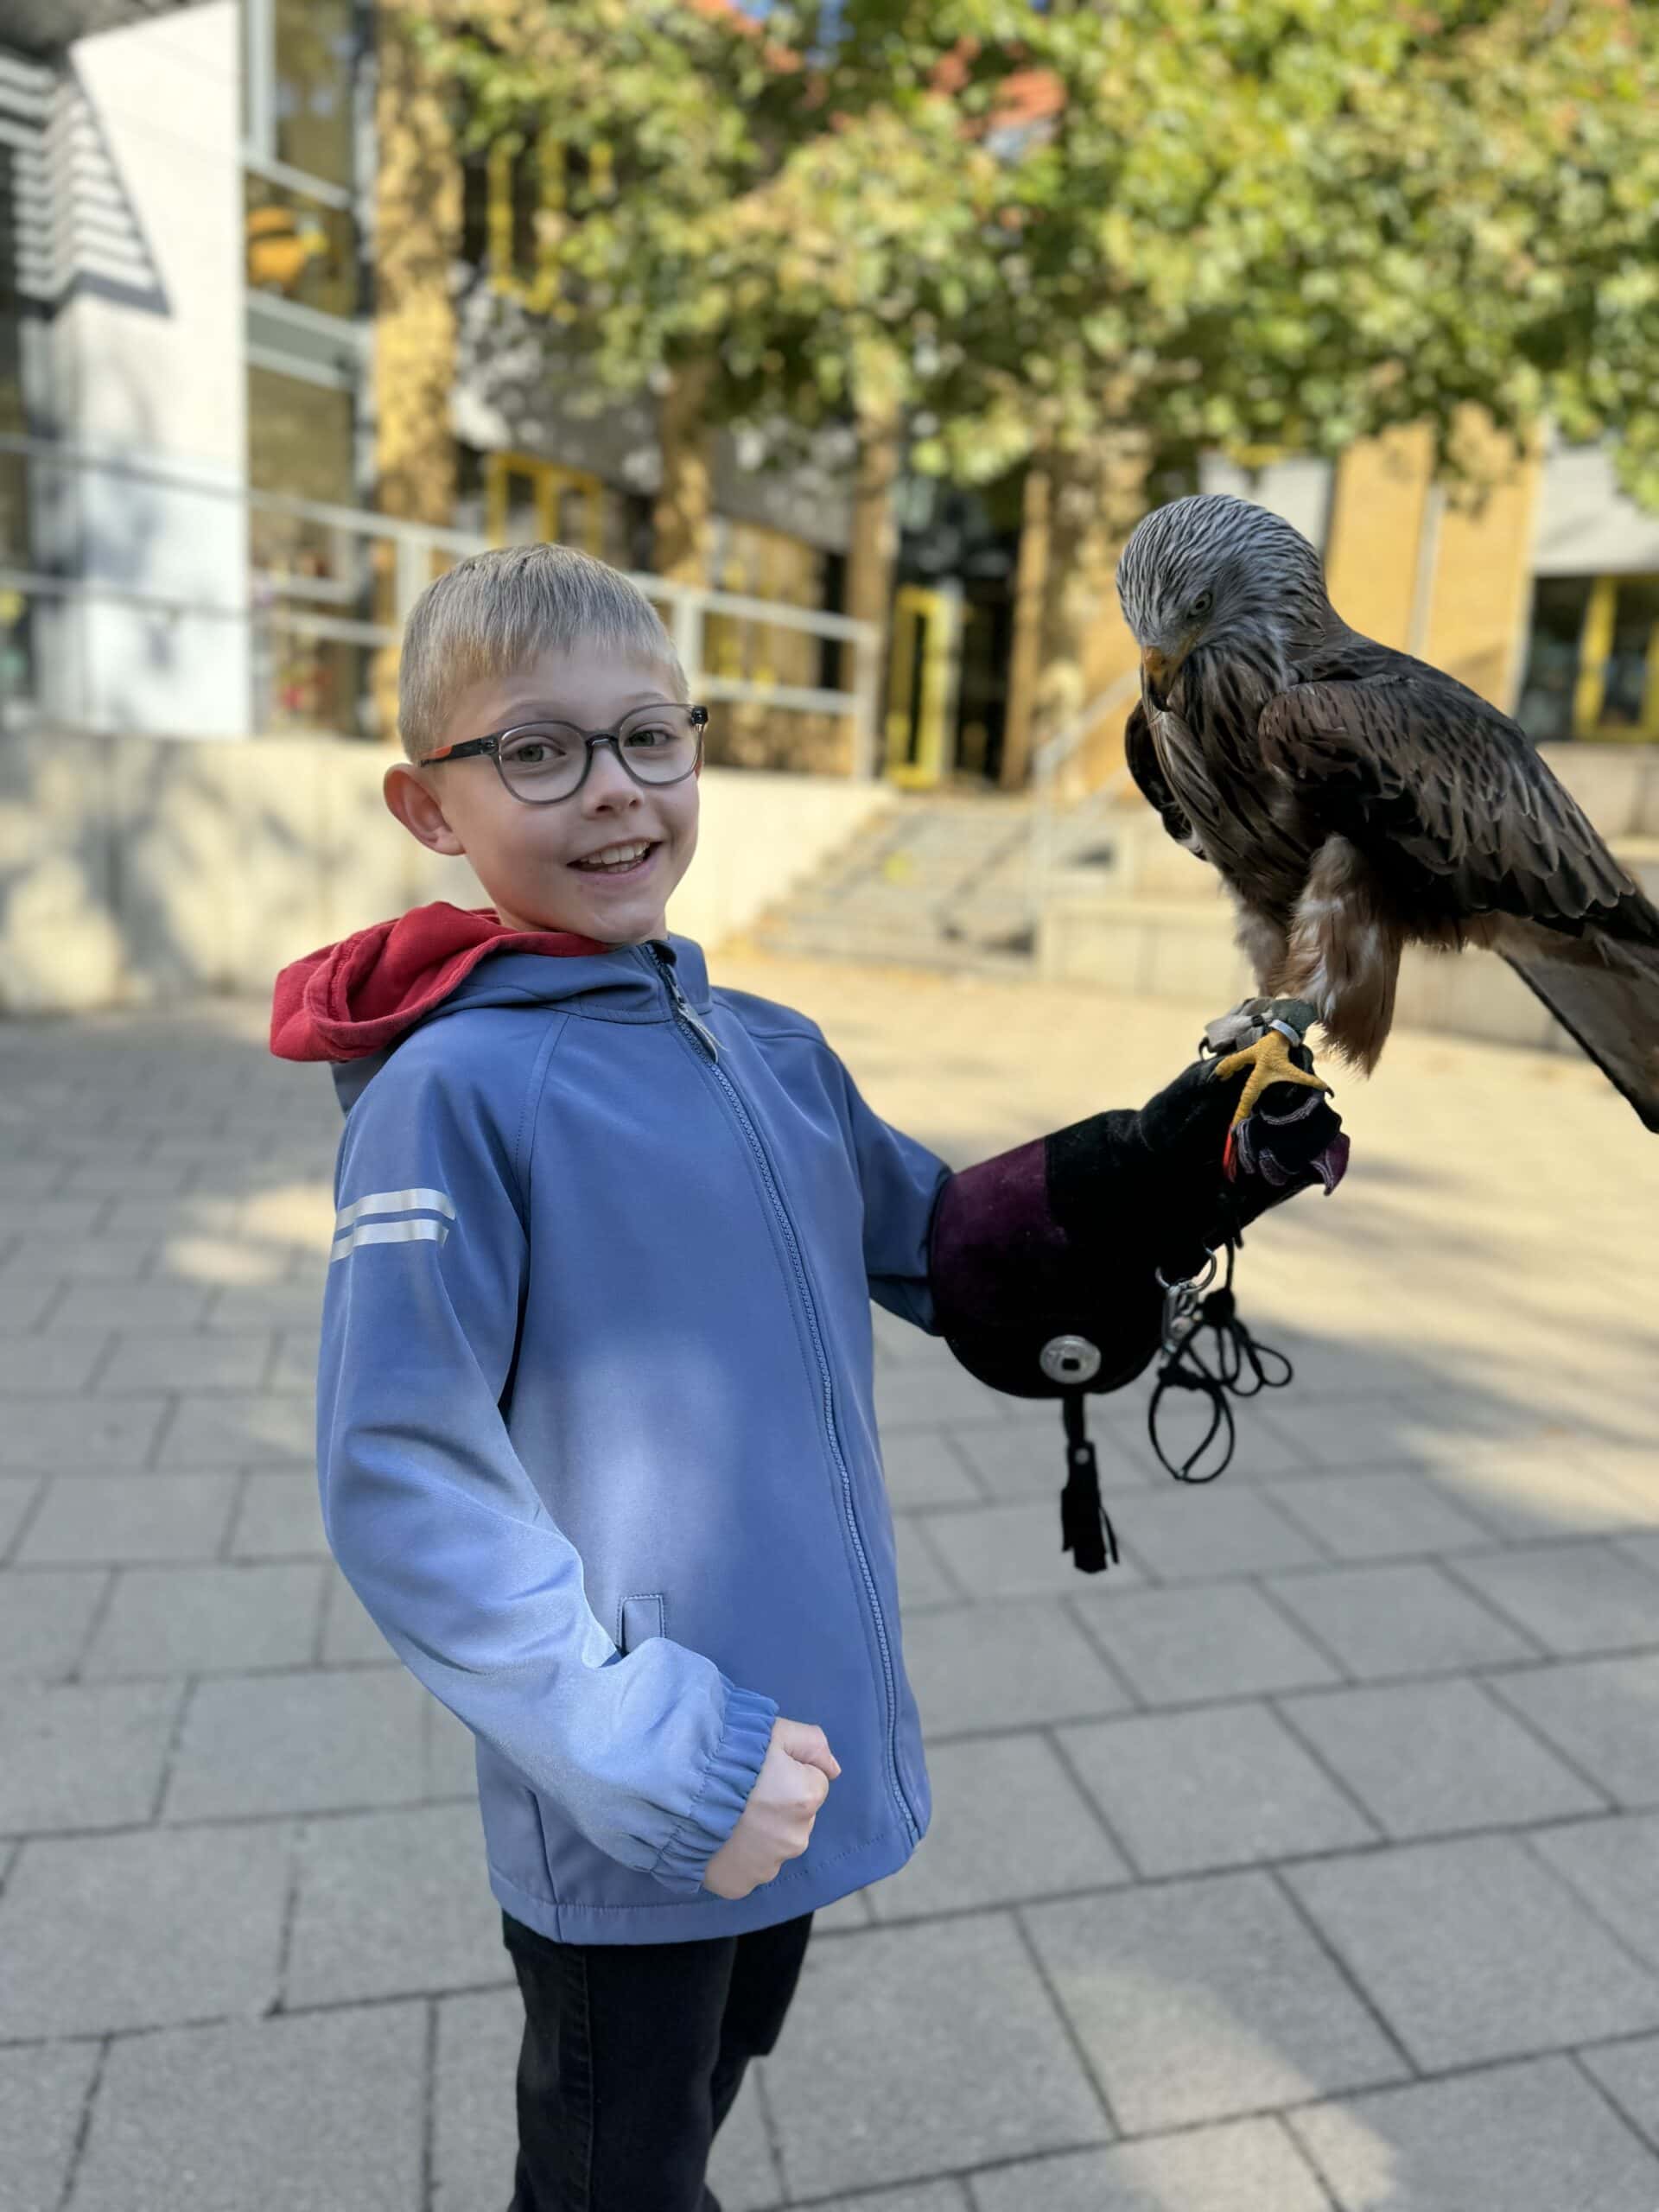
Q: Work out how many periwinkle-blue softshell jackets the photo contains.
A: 1